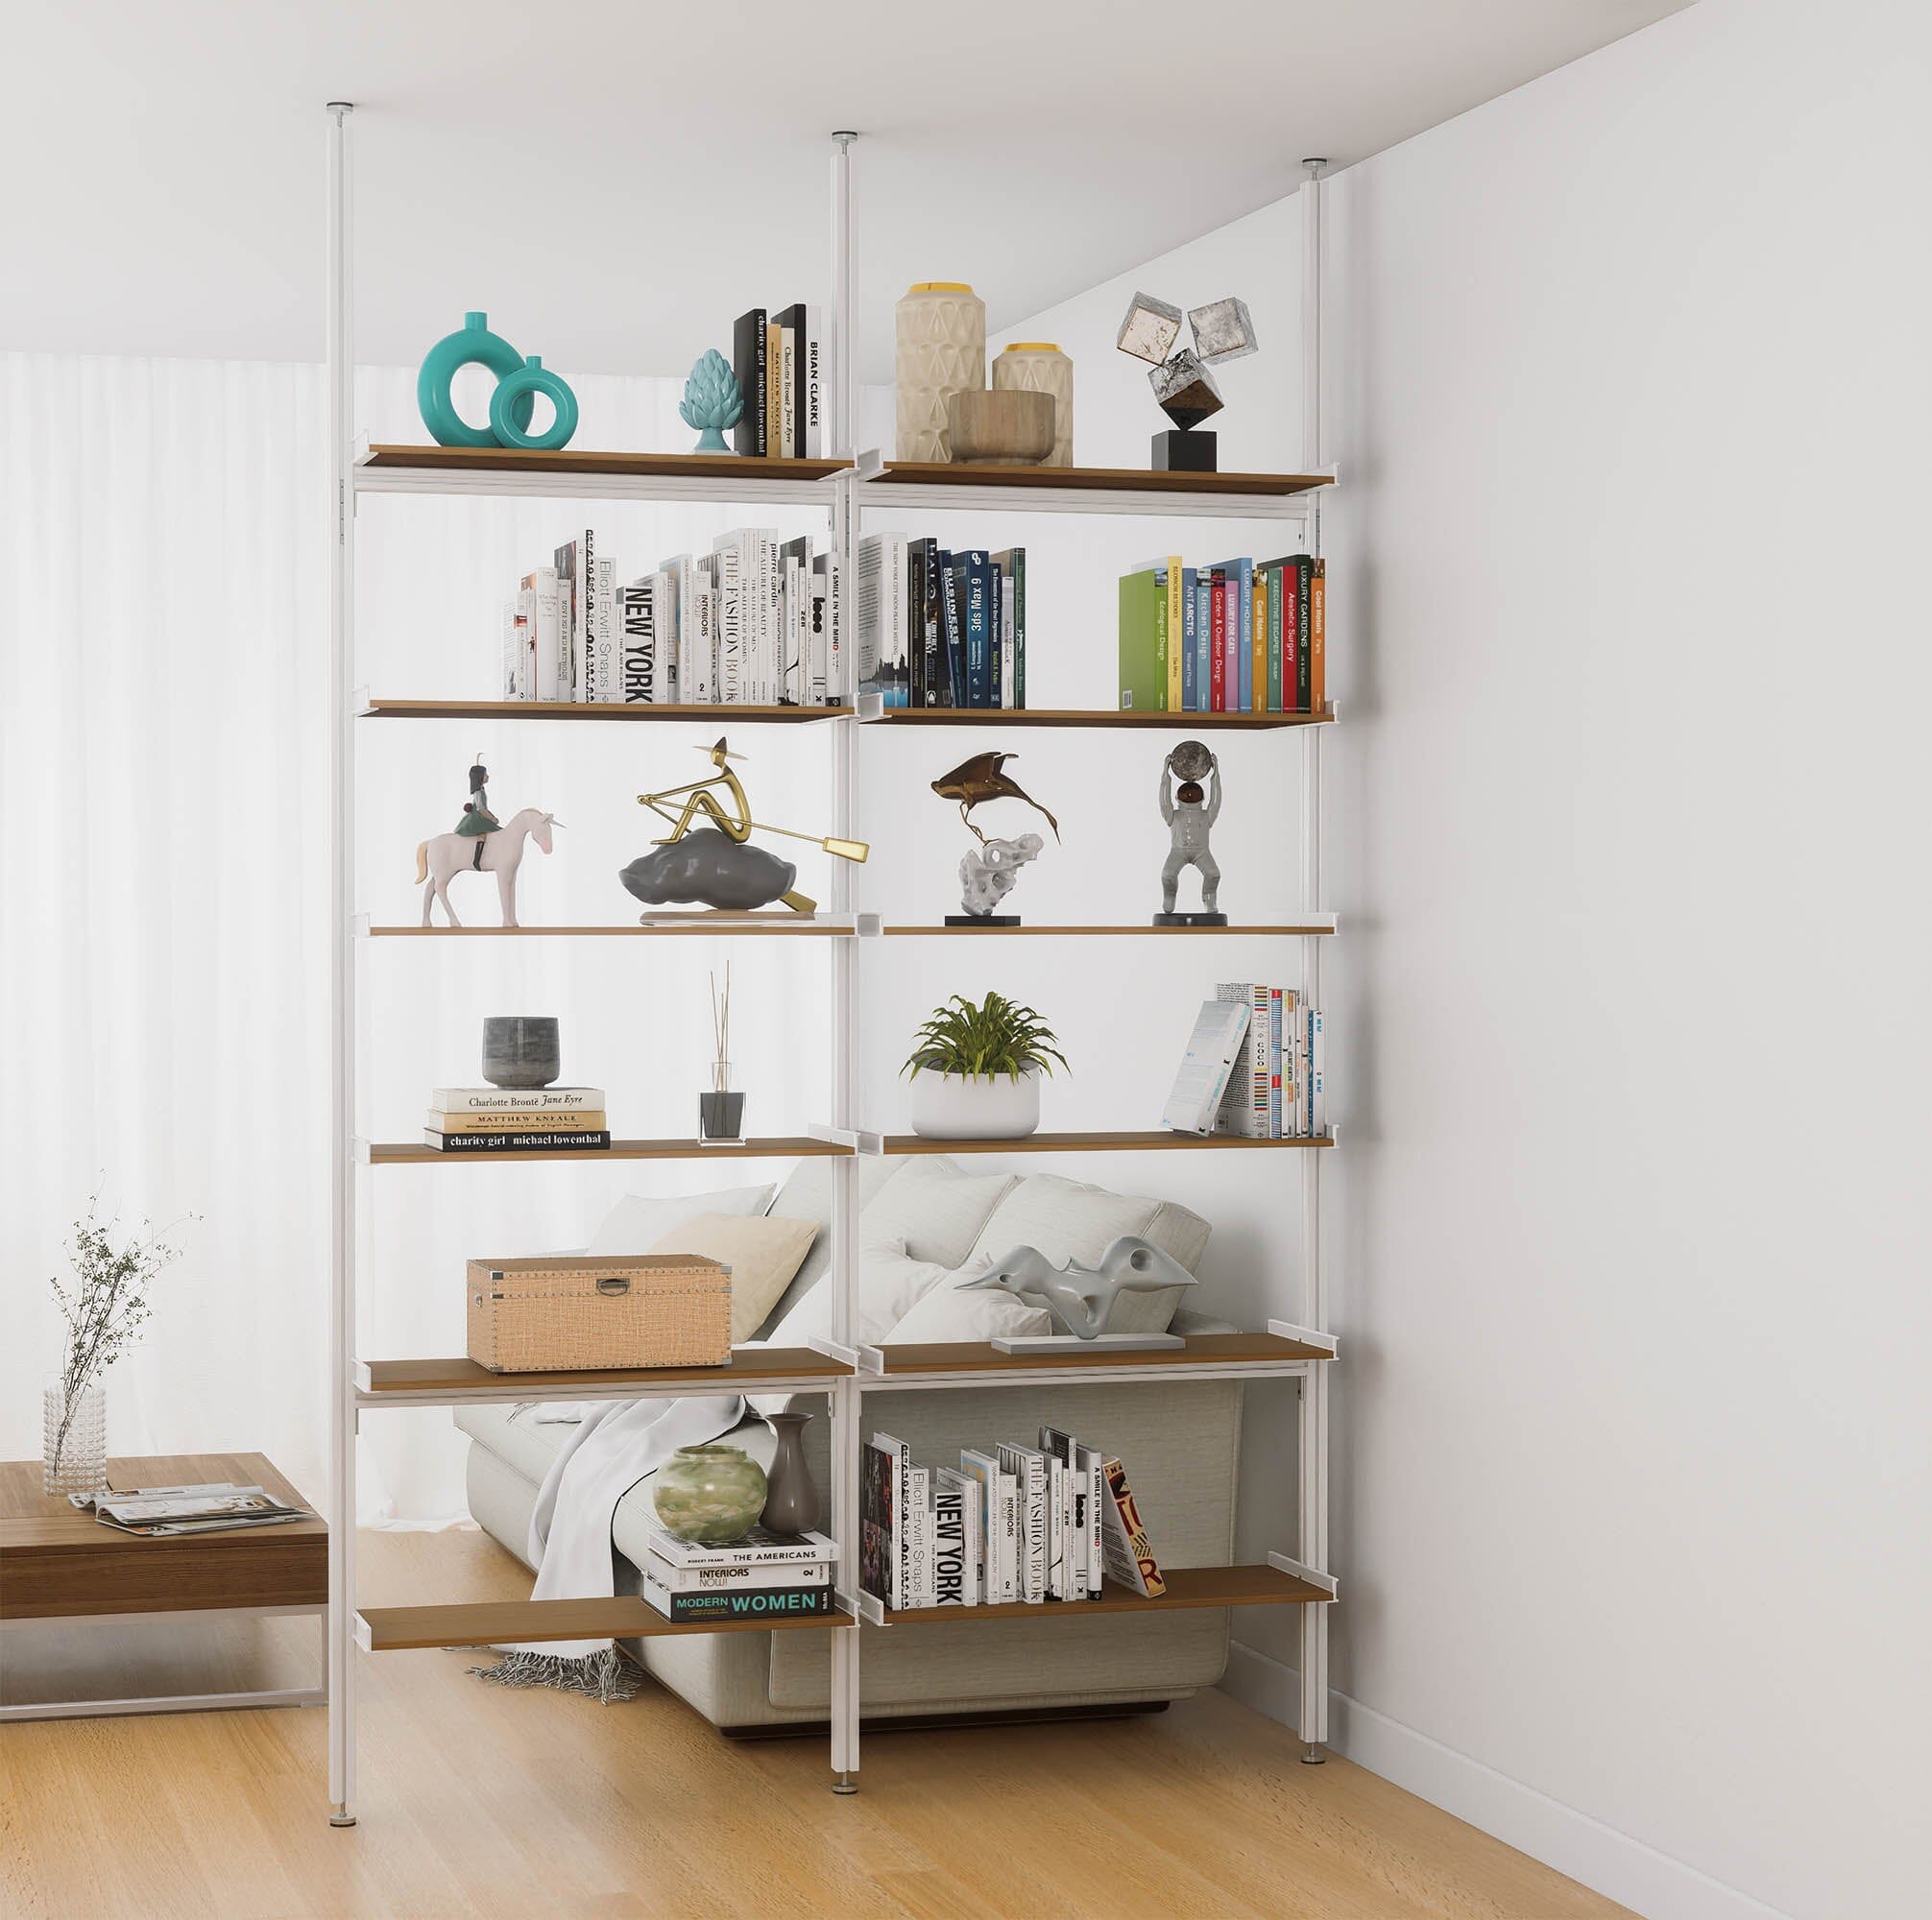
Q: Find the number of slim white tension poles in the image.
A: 3